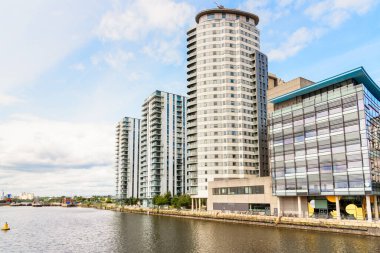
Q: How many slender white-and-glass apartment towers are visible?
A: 2